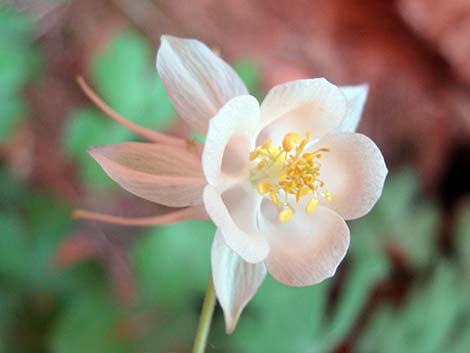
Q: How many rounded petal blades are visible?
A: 5